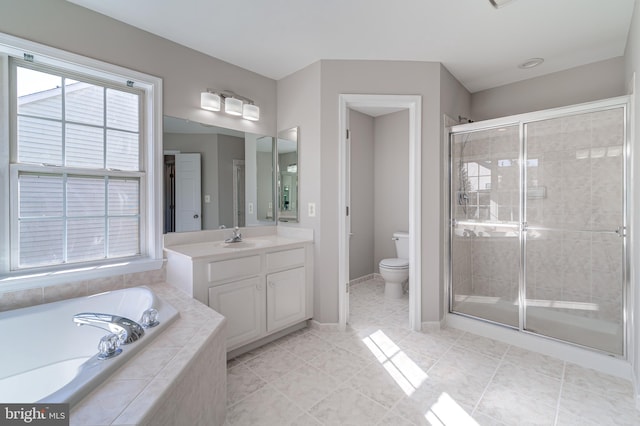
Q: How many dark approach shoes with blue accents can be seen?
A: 0